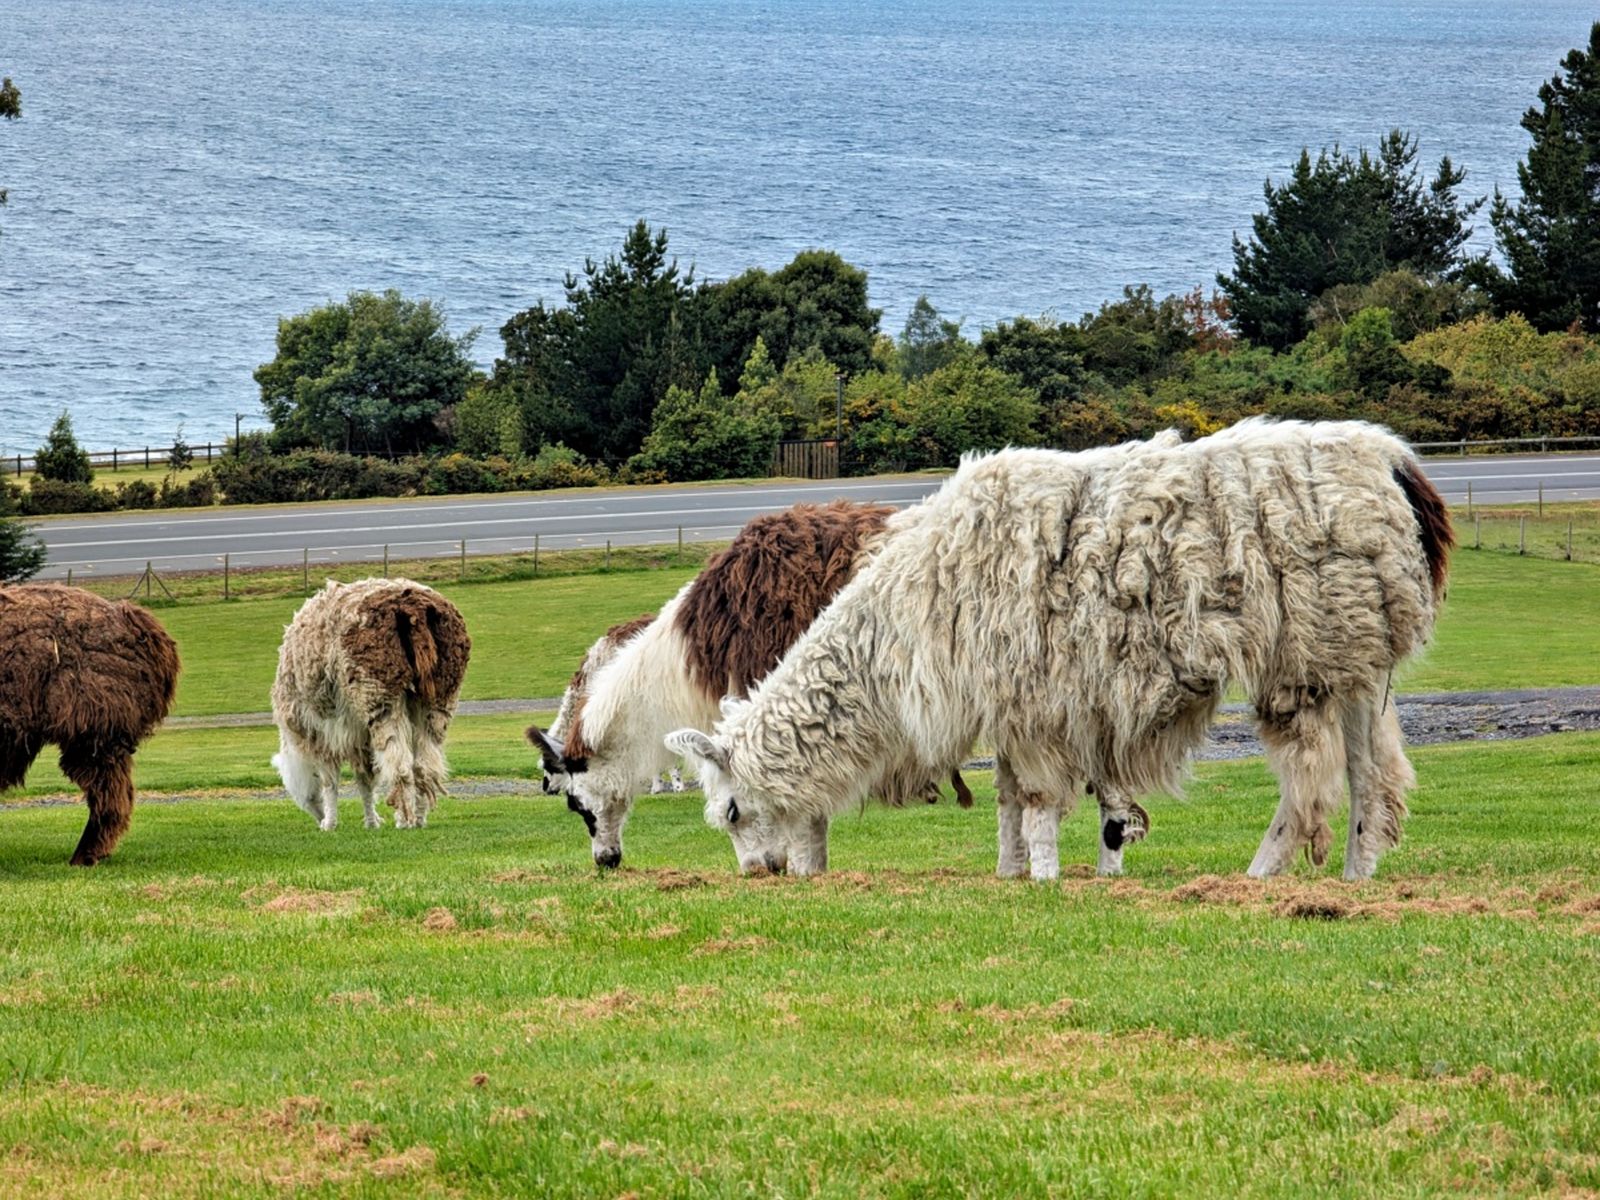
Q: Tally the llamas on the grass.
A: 5